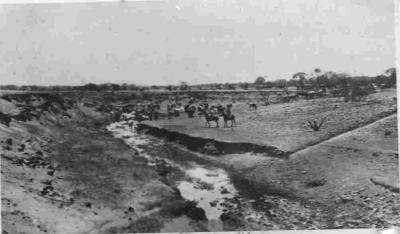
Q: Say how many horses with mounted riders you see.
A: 2